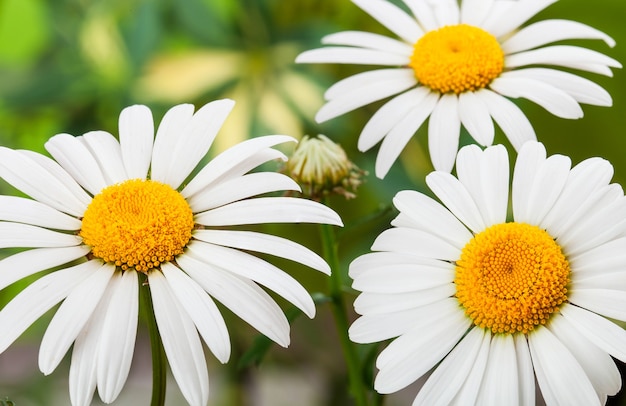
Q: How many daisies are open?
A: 3